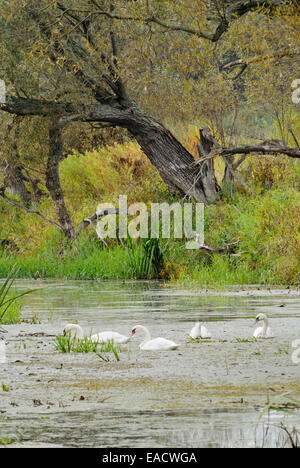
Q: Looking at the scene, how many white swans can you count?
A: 4